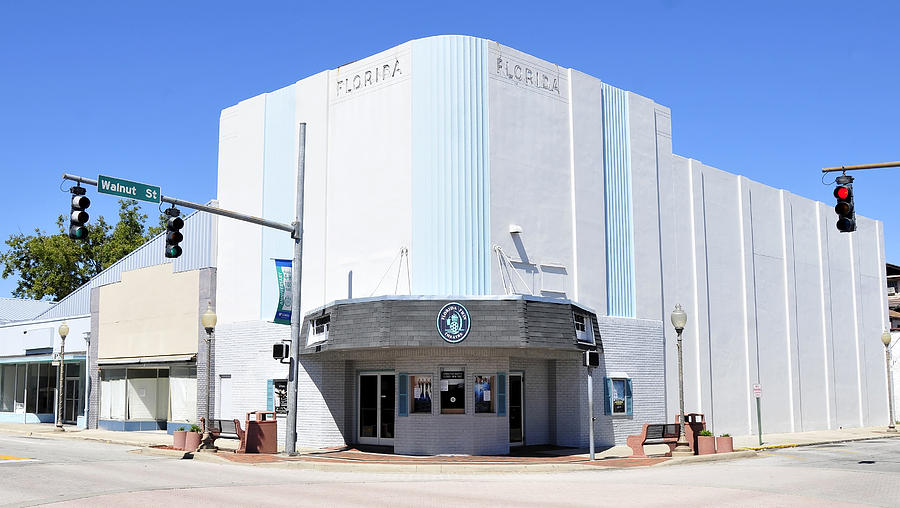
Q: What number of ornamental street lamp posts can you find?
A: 4